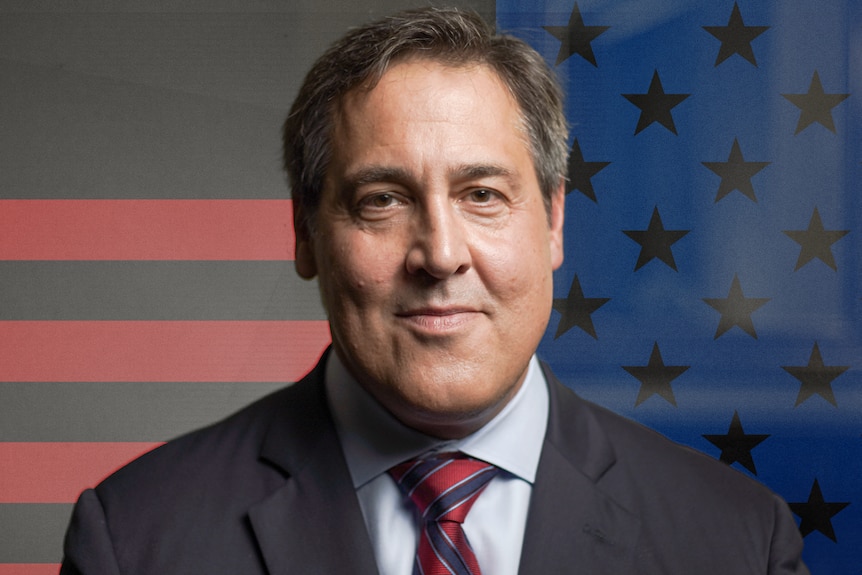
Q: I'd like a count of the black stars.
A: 14